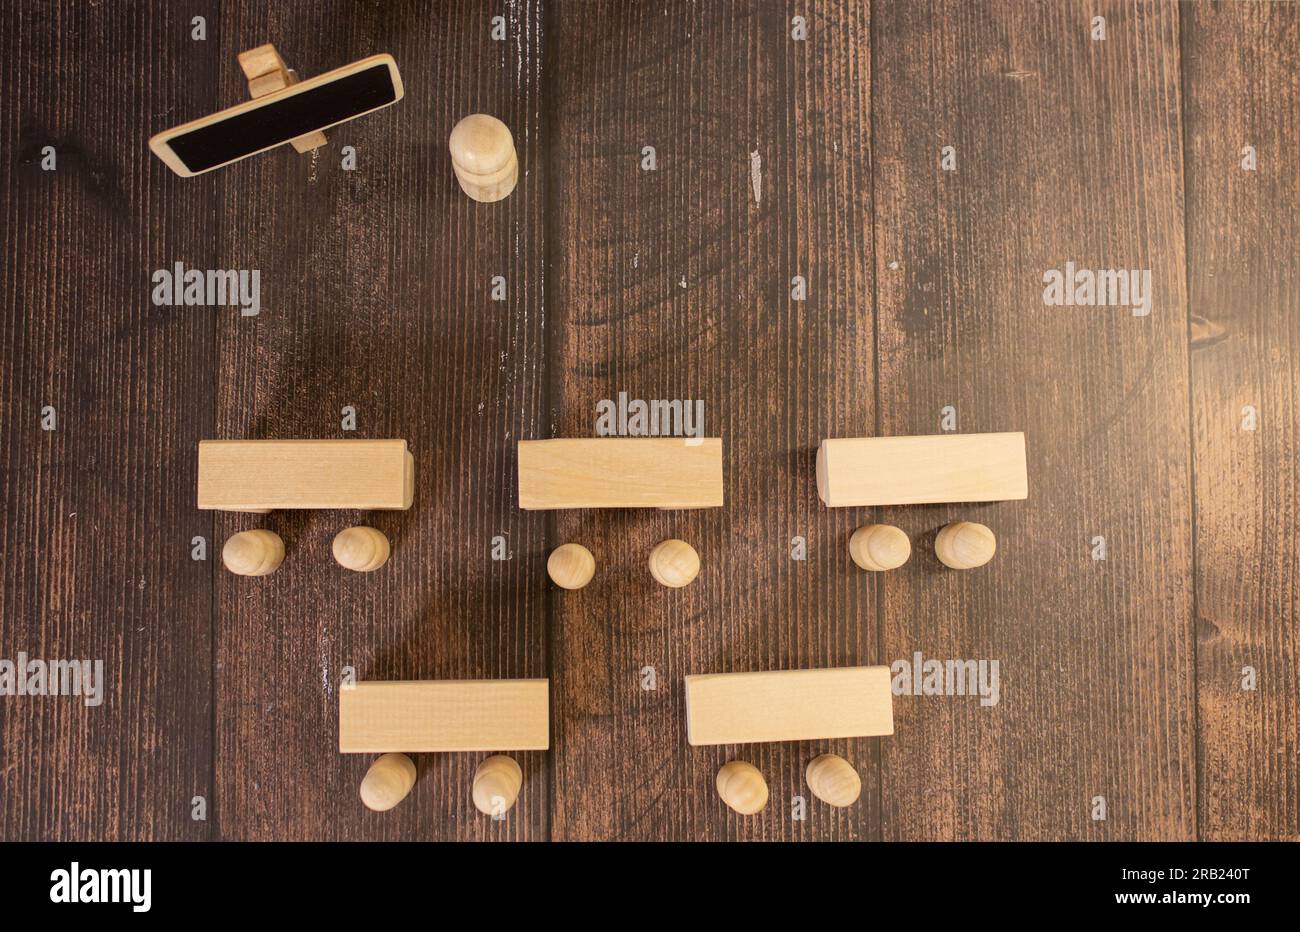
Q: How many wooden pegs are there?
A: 11